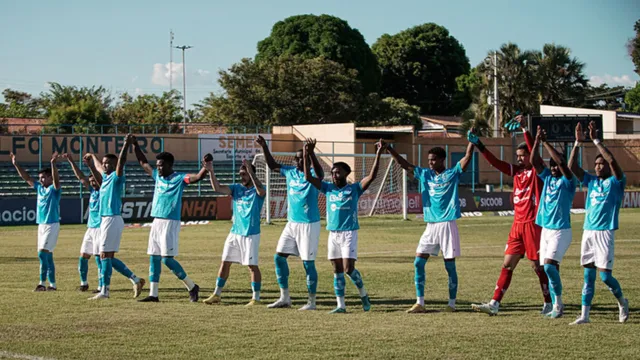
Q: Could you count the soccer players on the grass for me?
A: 11